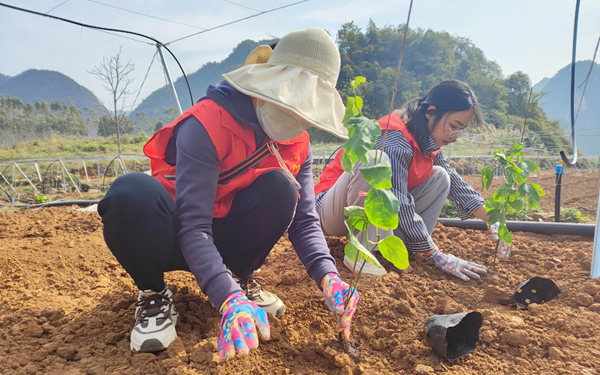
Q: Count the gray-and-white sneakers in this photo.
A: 2